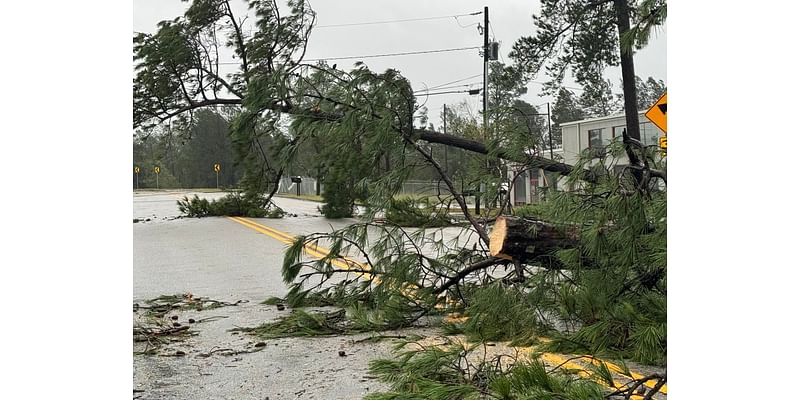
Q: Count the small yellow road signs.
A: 3